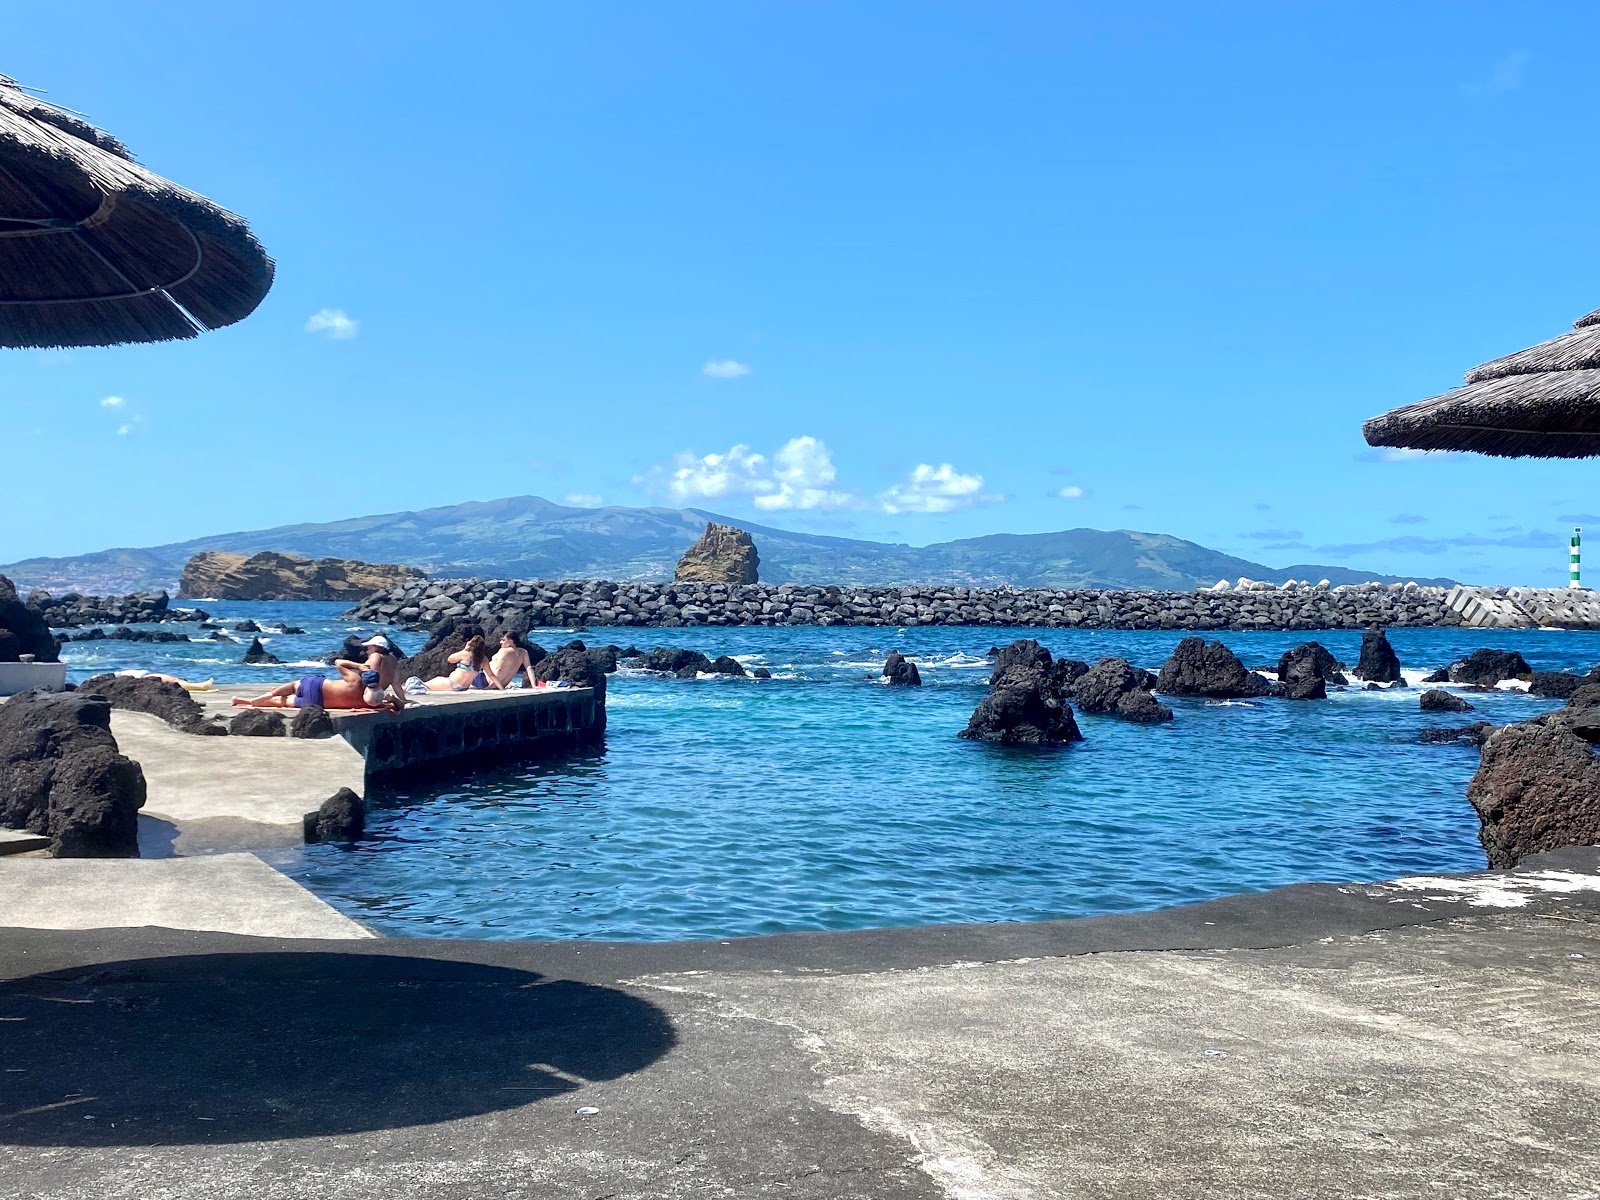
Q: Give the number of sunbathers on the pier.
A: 5